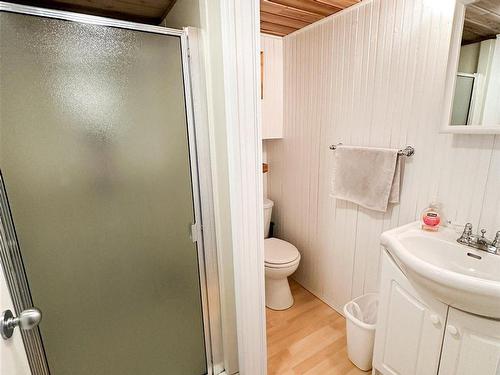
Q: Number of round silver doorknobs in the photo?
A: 1